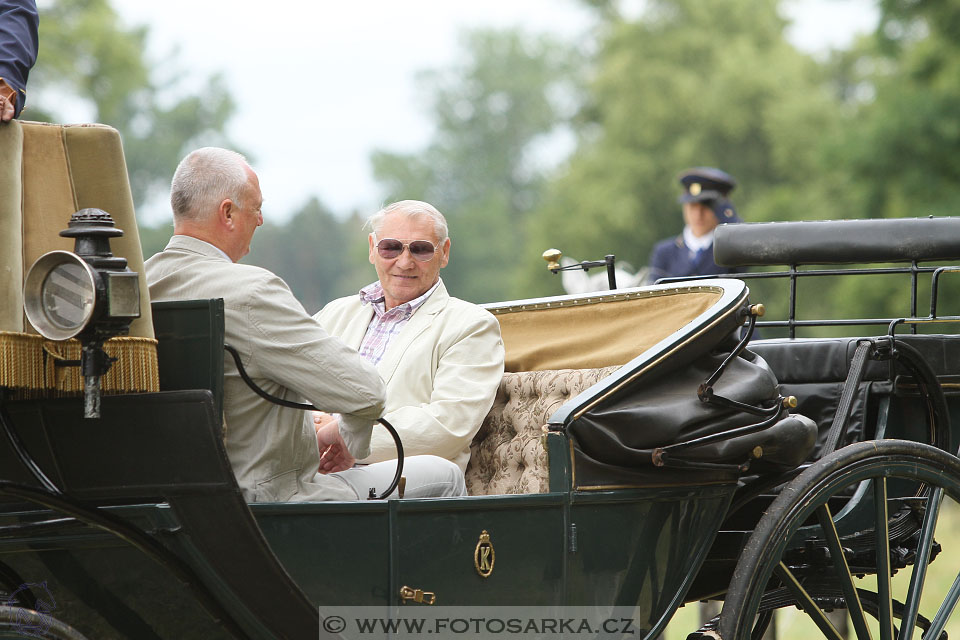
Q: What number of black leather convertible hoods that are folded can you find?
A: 1